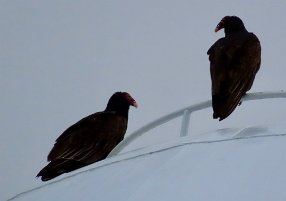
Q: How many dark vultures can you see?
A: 2